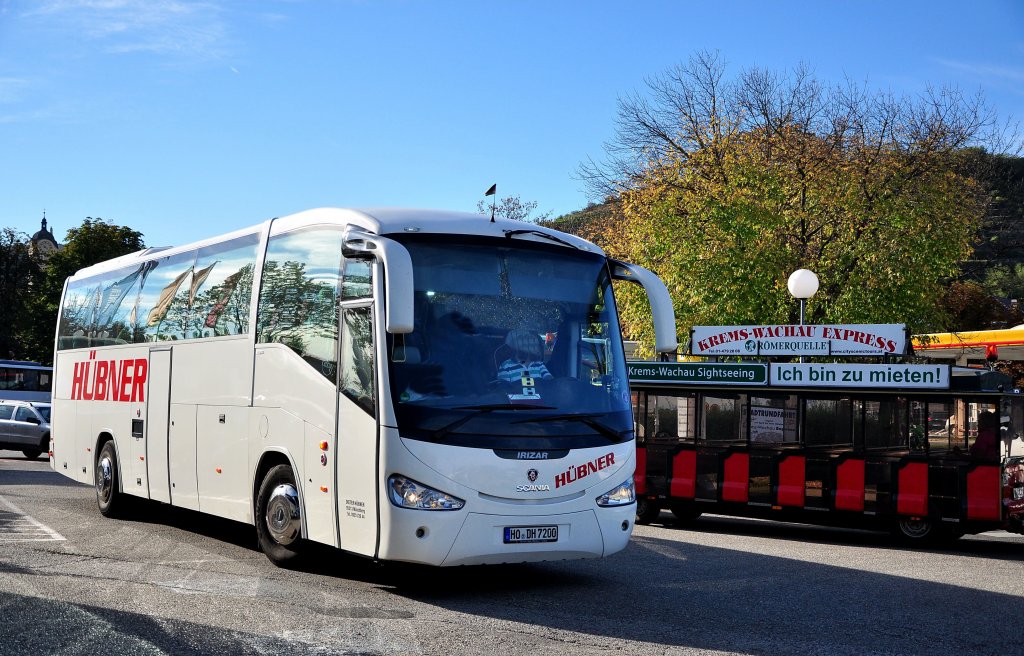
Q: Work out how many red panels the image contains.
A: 7